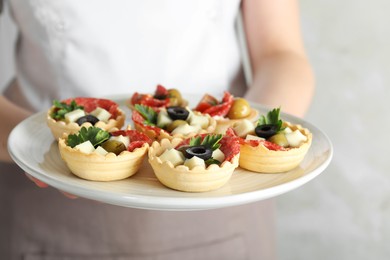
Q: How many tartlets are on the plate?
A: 7